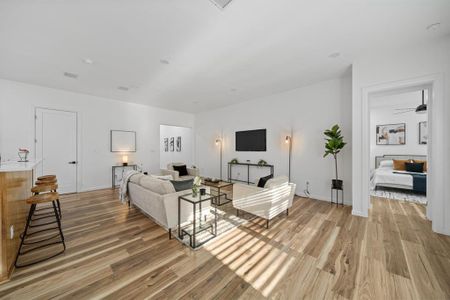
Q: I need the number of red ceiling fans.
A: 0